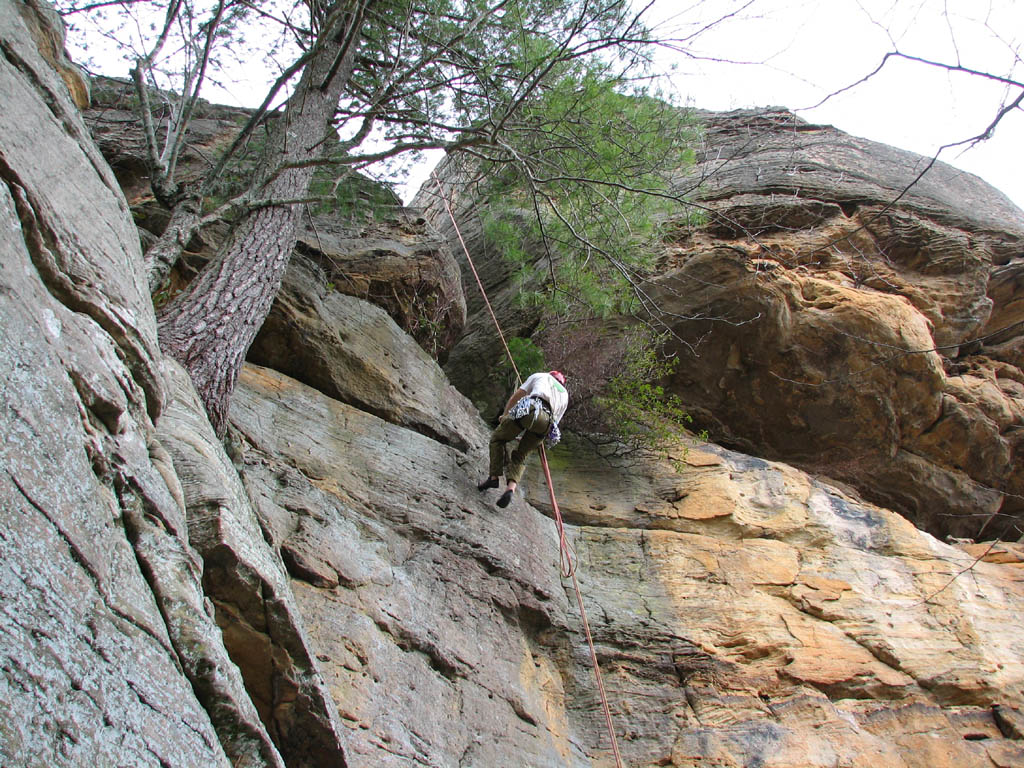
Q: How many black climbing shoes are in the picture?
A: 2